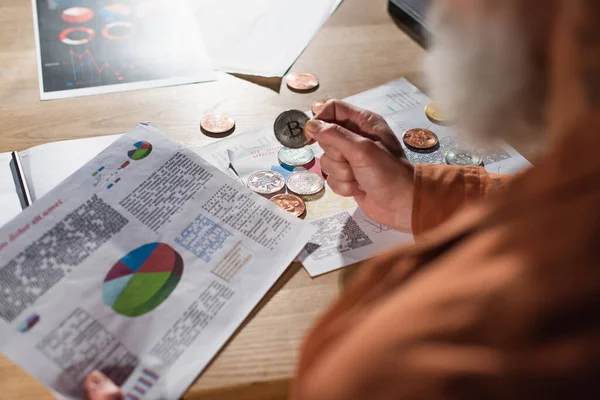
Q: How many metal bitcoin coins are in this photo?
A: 11